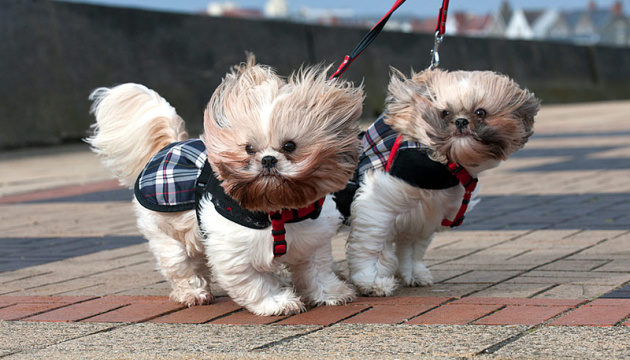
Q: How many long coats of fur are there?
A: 2